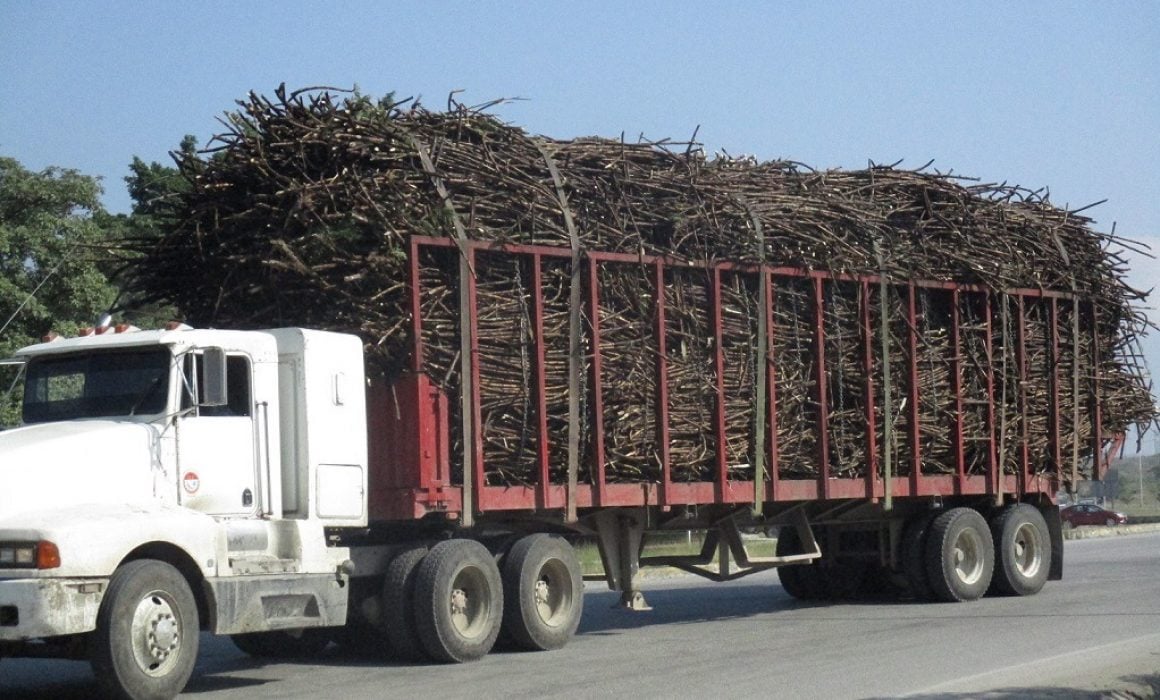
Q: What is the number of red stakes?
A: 15